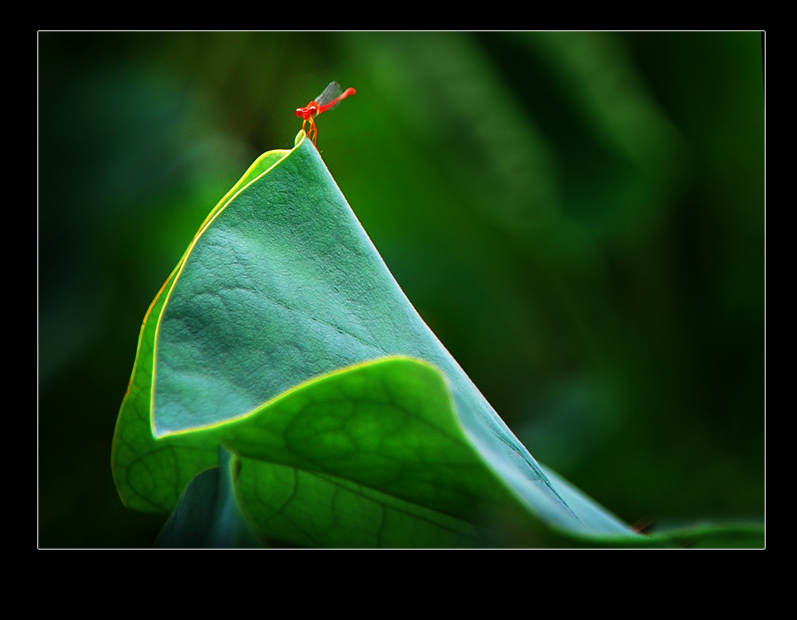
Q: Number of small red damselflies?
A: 1